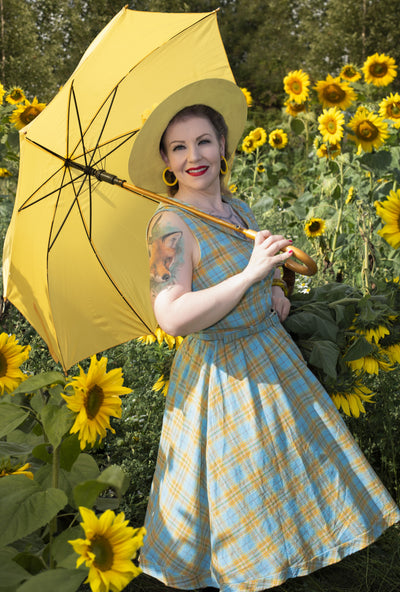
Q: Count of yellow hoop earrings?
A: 2